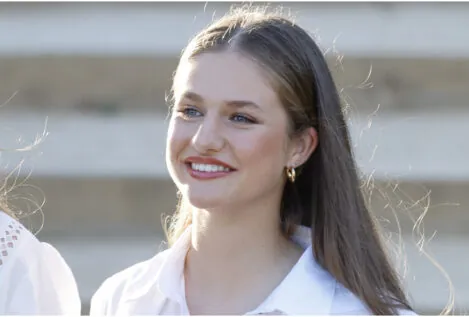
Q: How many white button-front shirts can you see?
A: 1